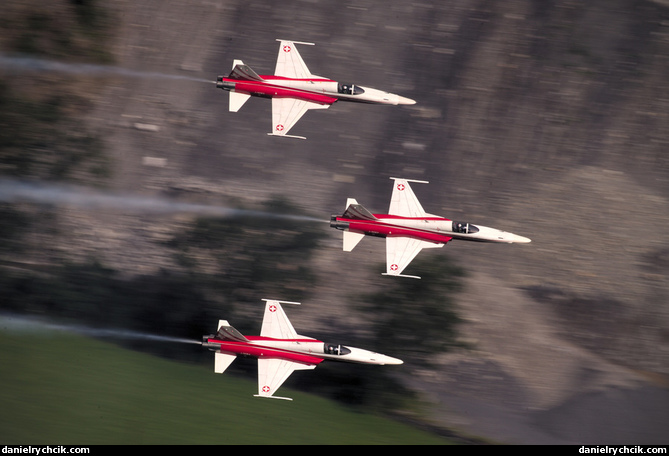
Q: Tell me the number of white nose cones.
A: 3